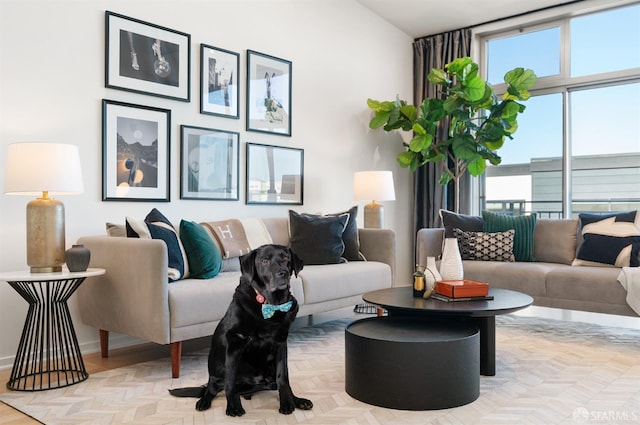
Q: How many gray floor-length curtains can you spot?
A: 1